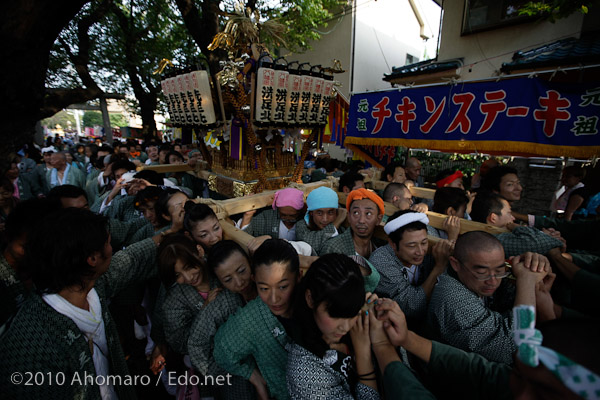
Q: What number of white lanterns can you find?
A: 12